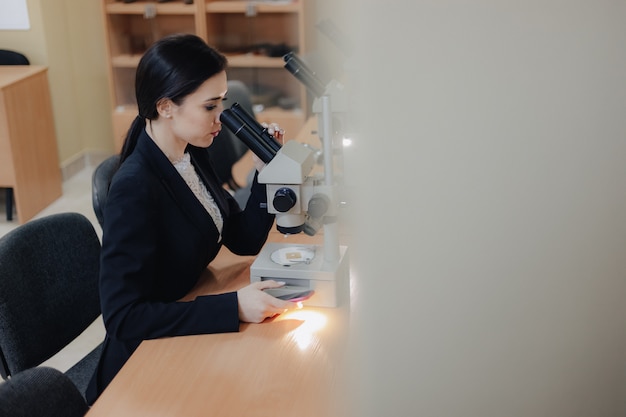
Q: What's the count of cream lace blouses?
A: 1